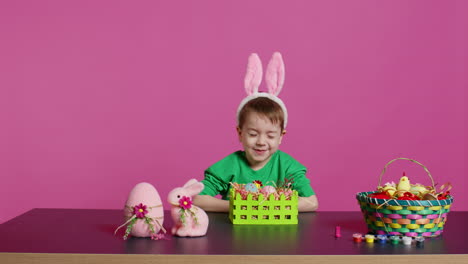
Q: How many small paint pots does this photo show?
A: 6